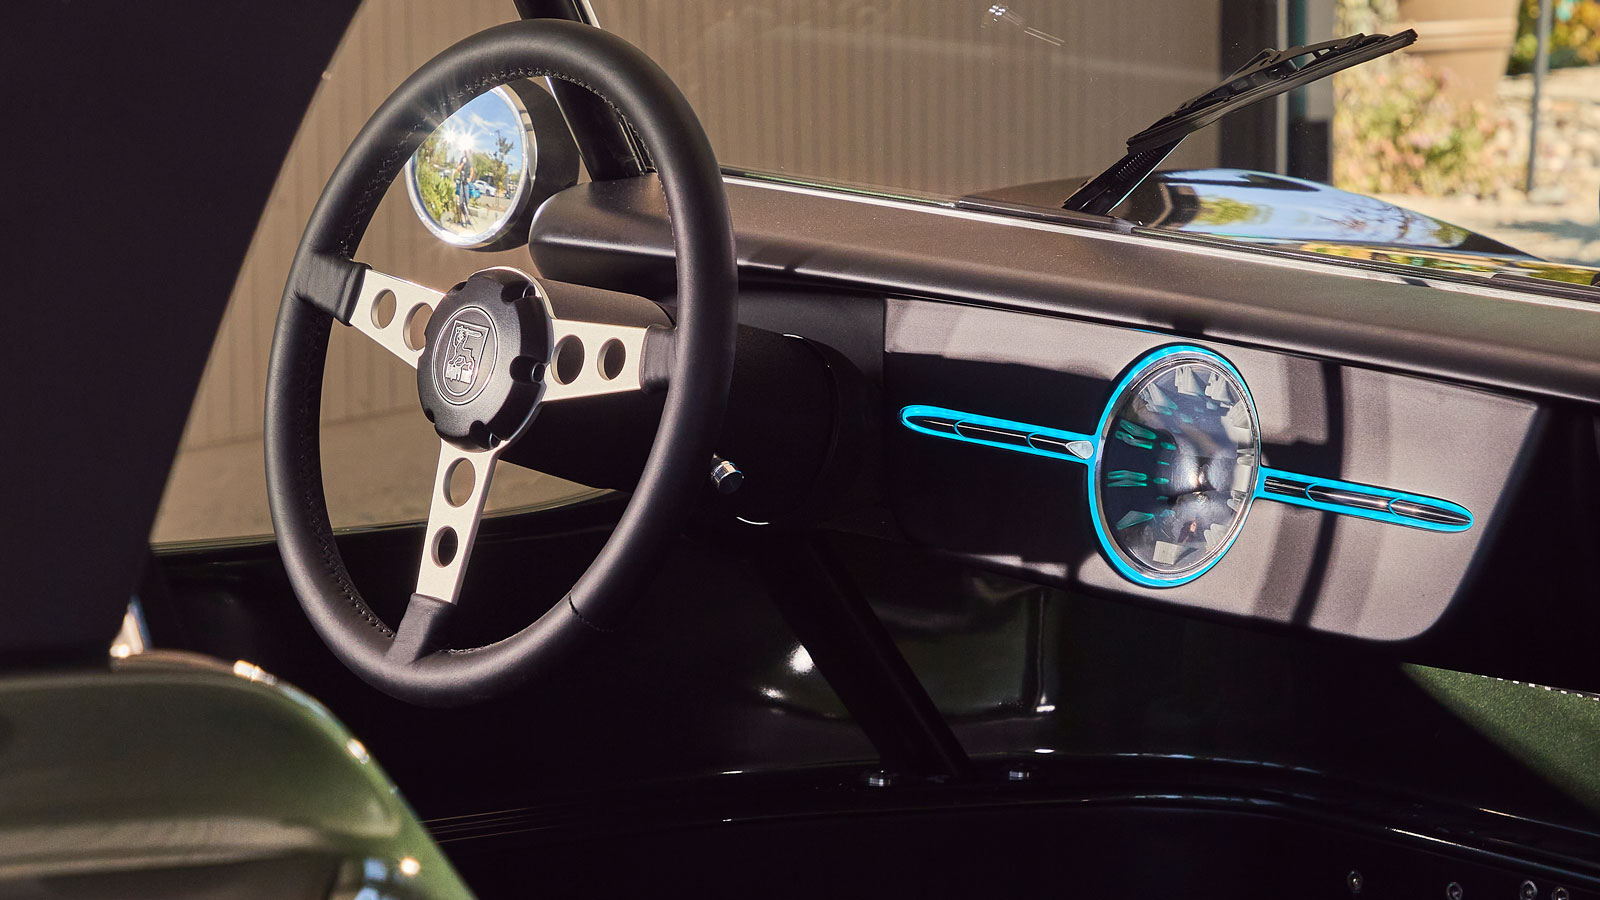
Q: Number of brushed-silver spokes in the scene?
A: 3